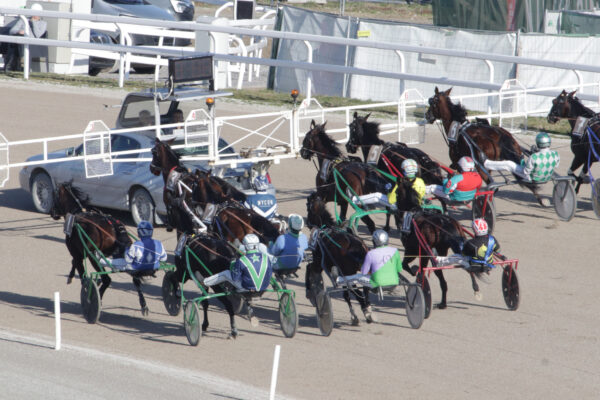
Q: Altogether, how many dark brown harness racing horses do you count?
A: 10